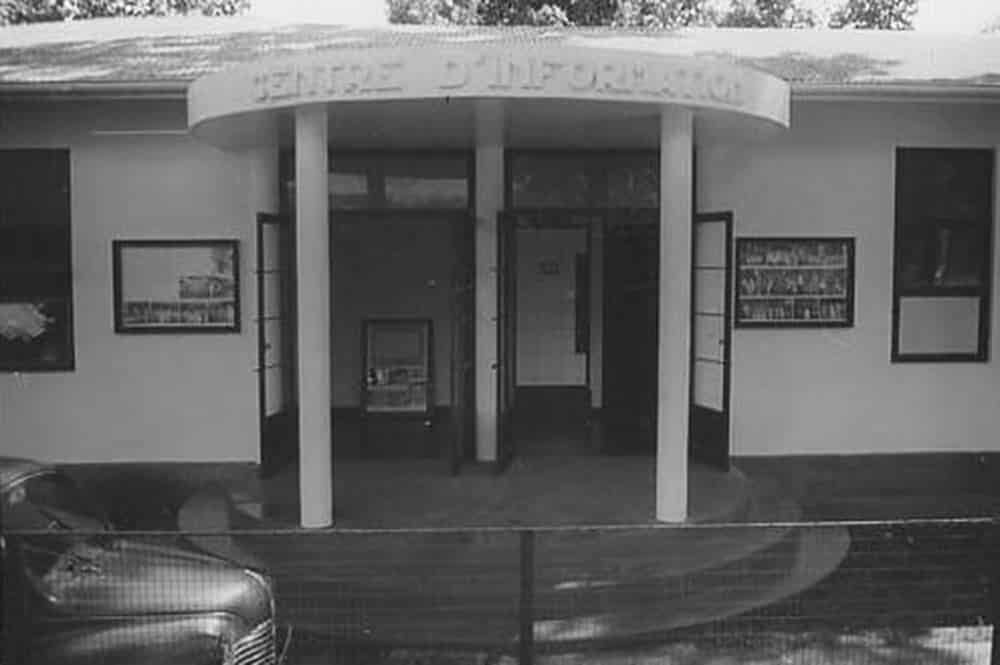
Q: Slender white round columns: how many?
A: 2